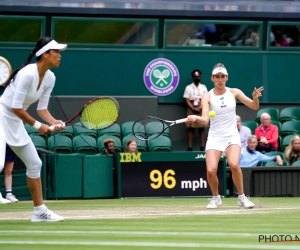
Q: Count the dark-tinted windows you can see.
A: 4